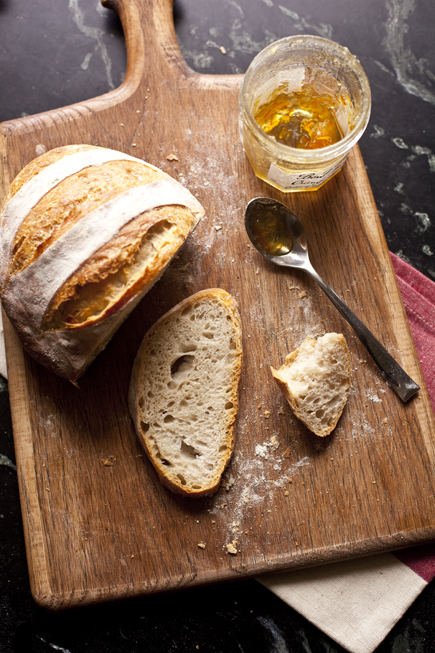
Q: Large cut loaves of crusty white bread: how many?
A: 1